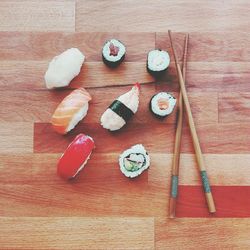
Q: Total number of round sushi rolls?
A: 4